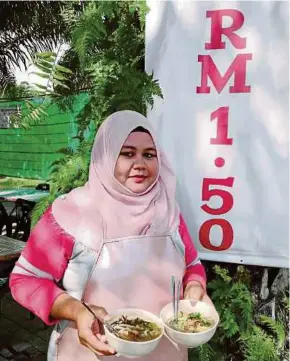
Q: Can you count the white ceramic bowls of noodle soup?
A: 2